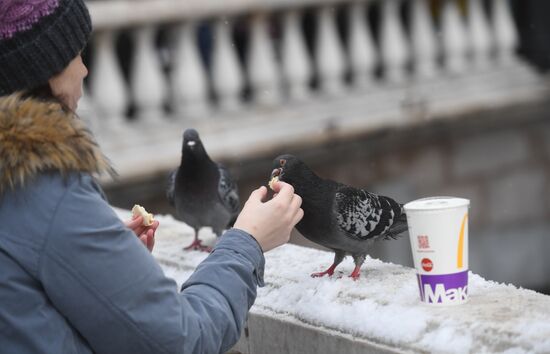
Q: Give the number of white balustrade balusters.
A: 13